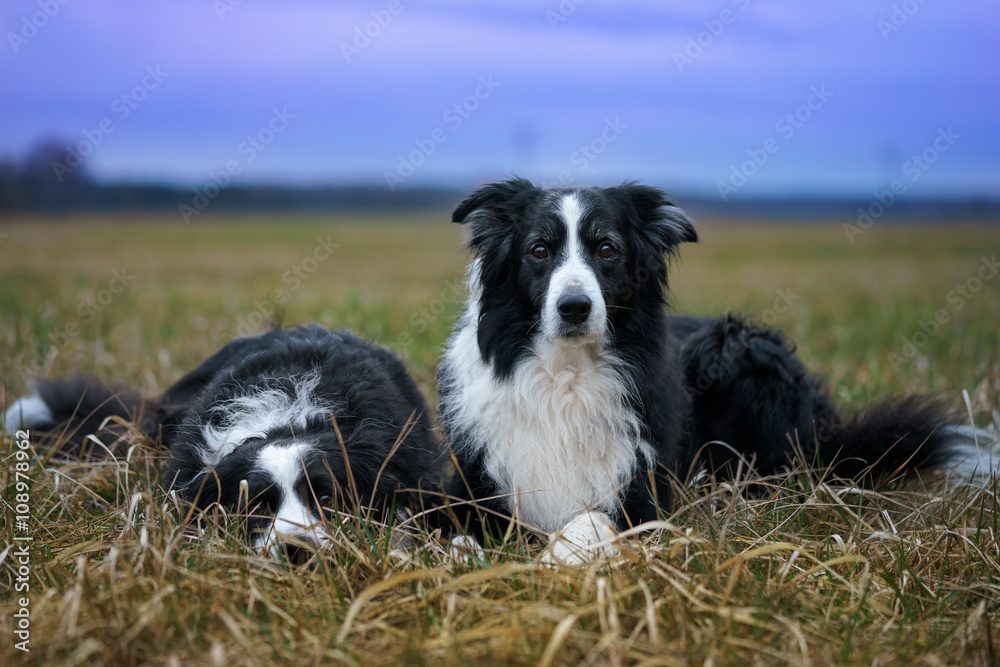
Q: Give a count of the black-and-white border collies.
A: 2